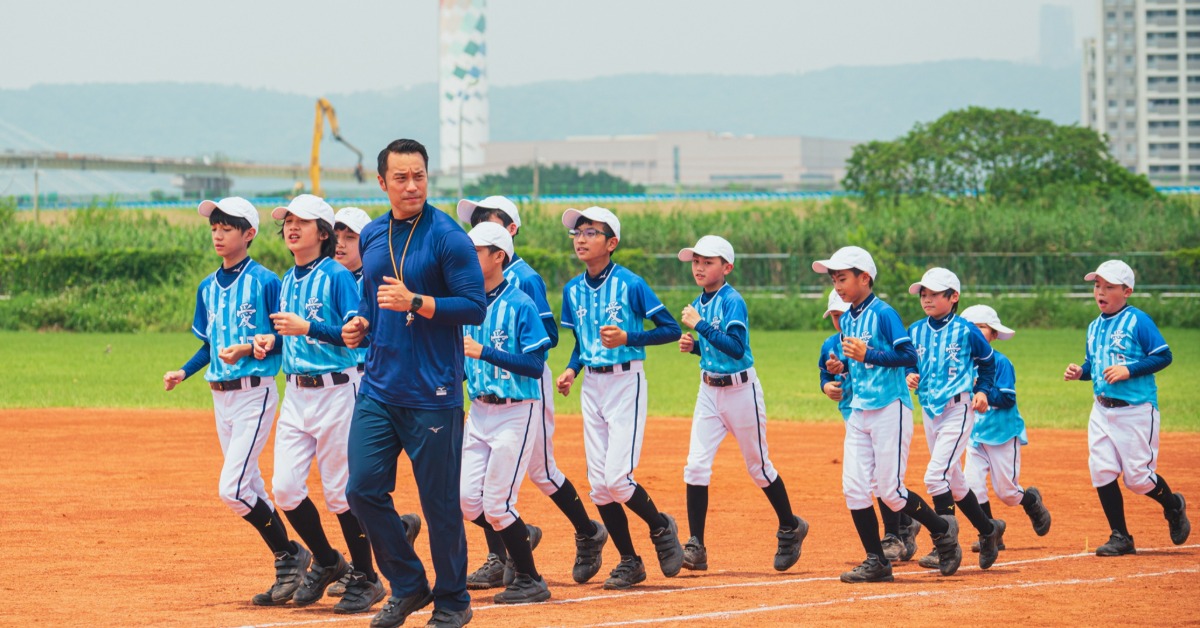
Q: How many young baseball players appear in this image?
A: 12